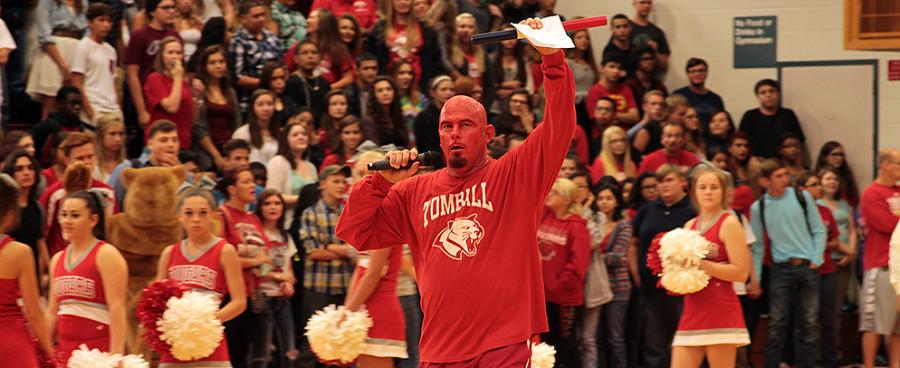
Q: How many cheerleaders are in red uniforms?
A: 5